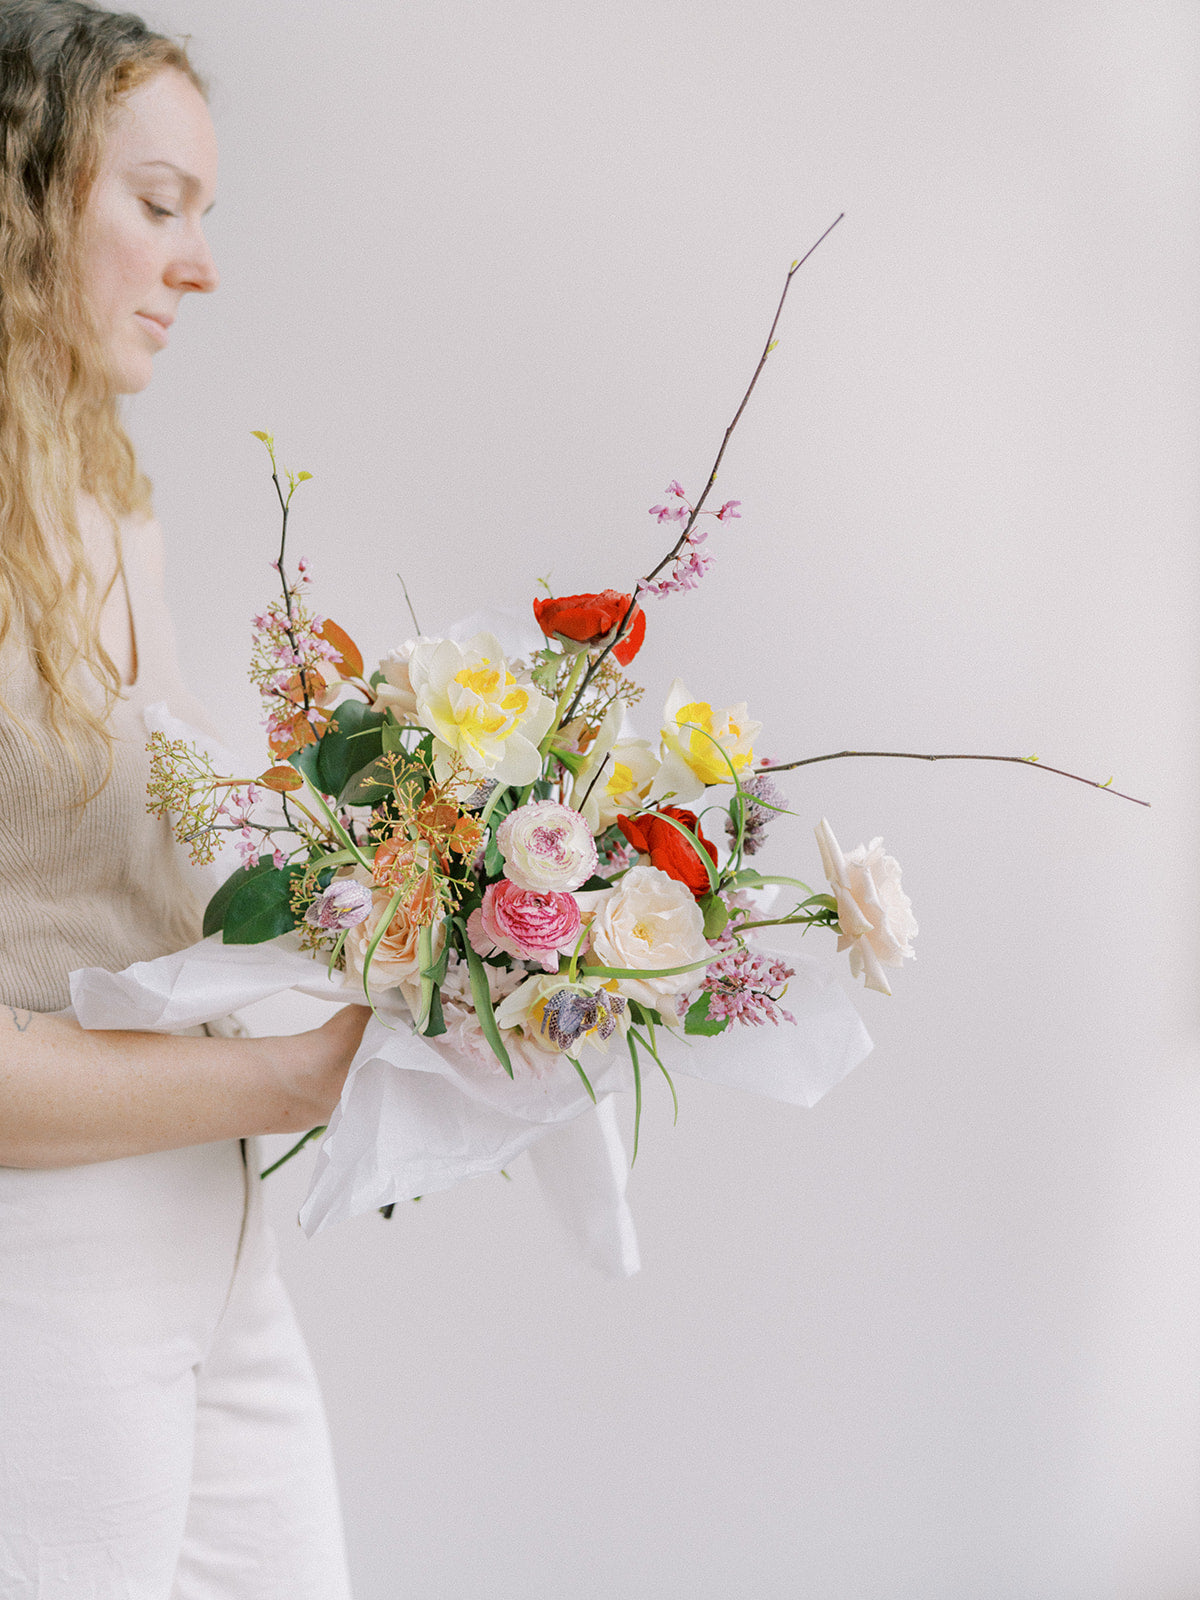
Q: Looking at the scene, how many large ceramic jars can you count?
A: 0